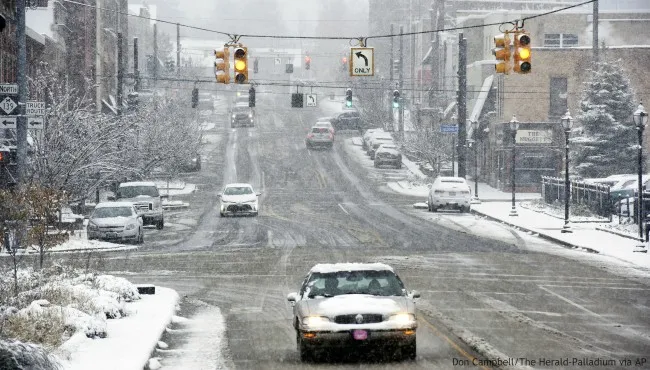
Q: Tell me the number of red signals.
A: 2